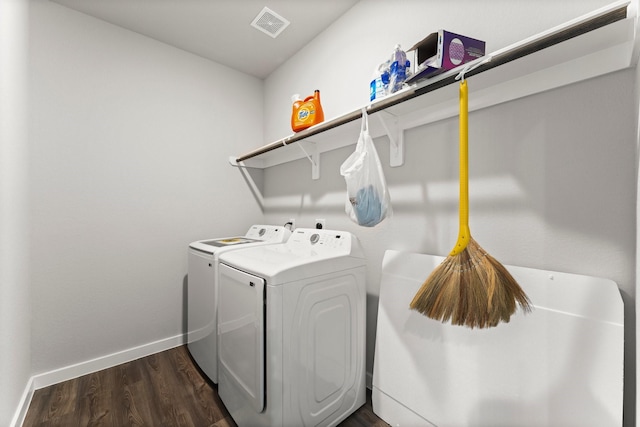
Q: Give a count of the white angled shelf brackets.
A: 2